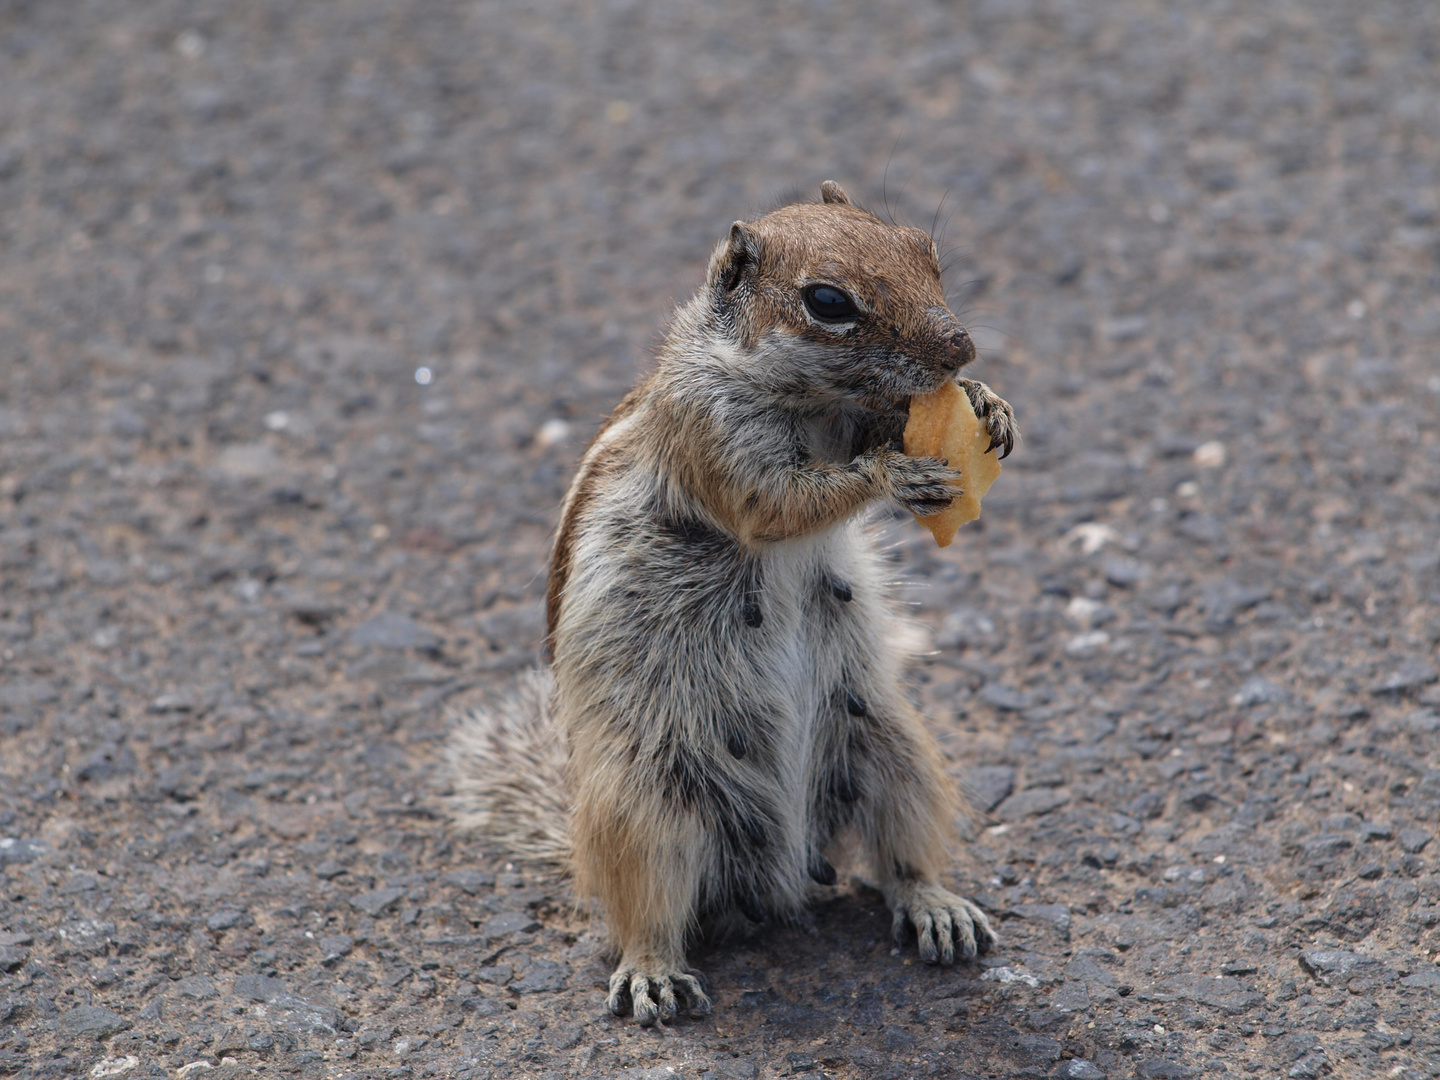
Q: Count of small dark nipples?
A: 8